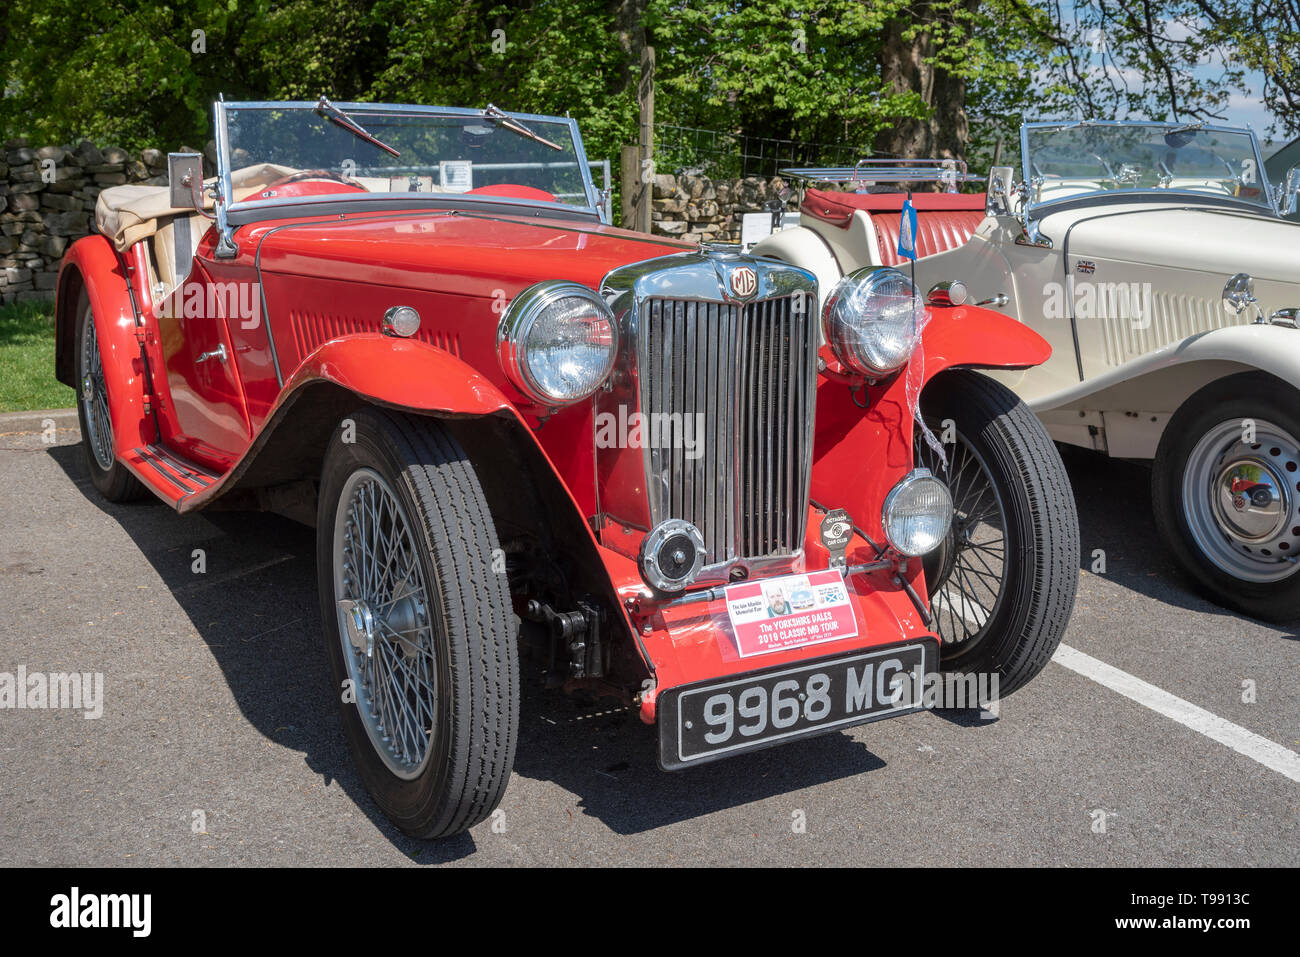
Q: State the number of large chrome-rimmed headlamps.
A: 2